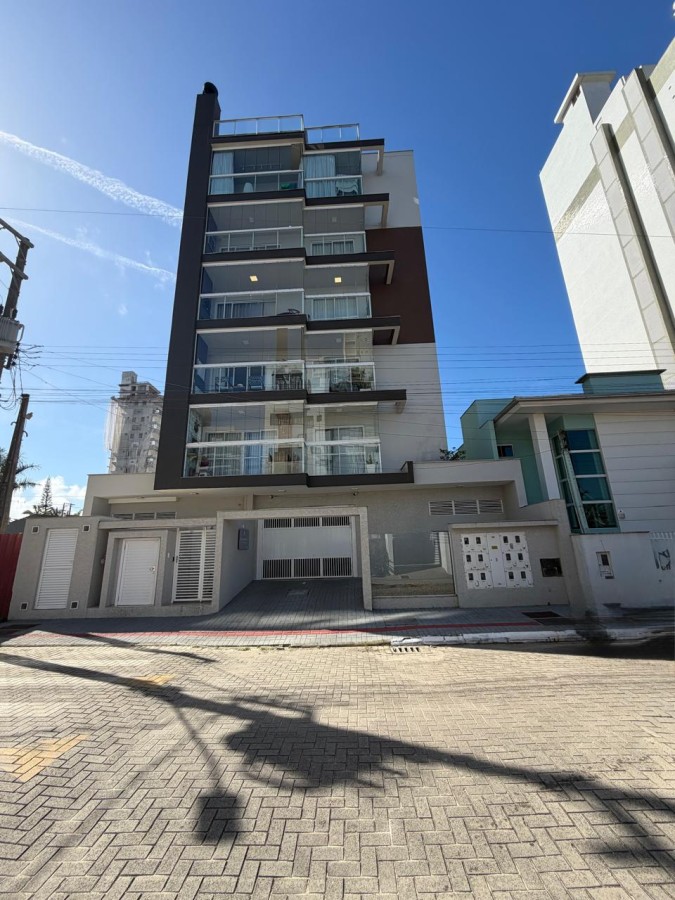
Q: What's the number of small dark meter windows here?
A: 12